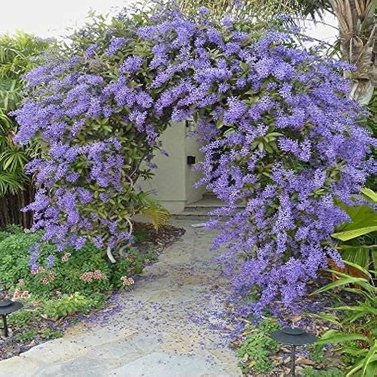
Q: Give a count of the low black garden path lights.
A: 2